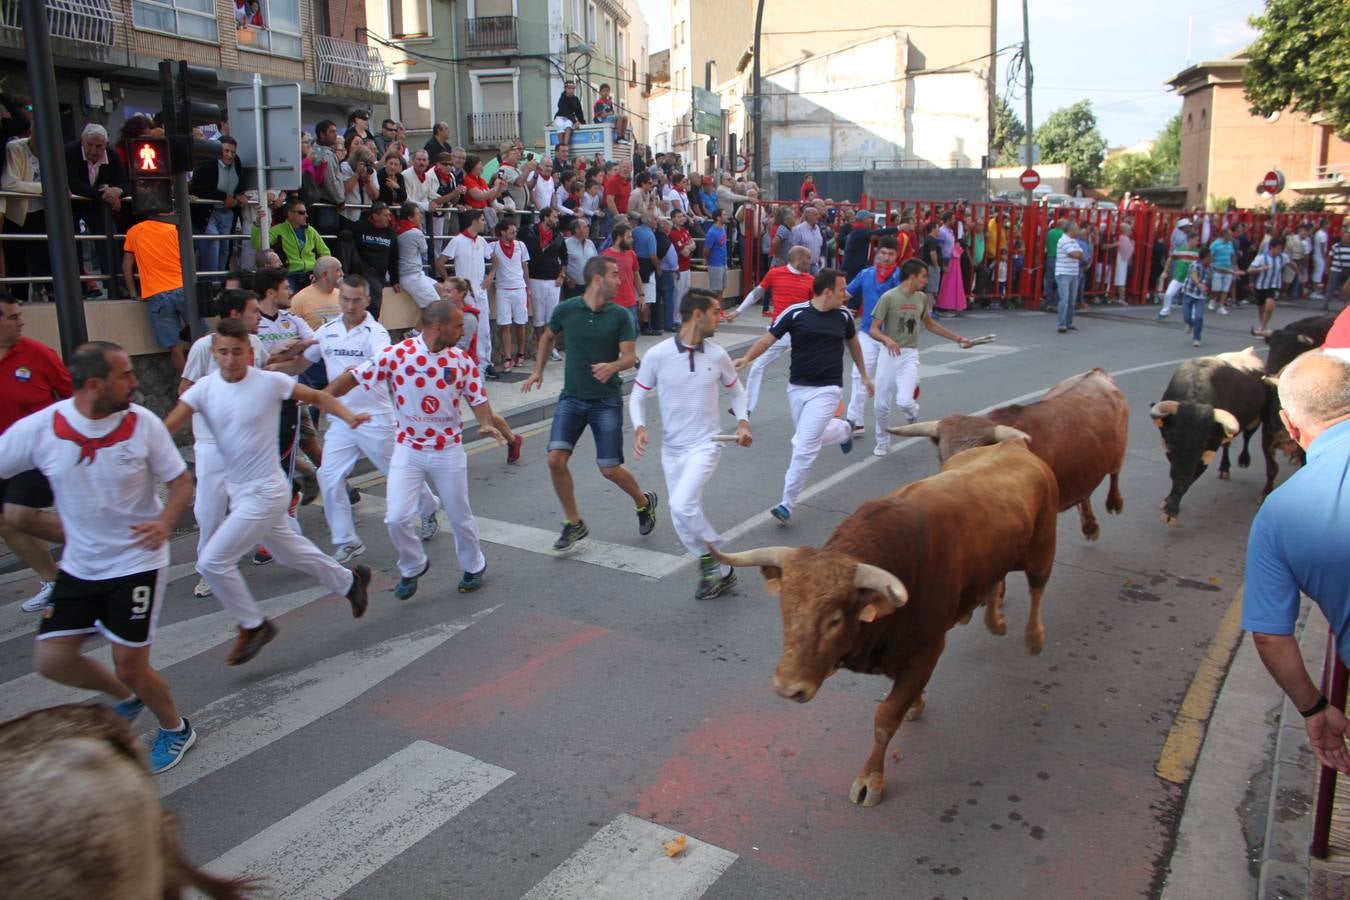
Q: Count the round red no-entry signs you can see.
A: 2